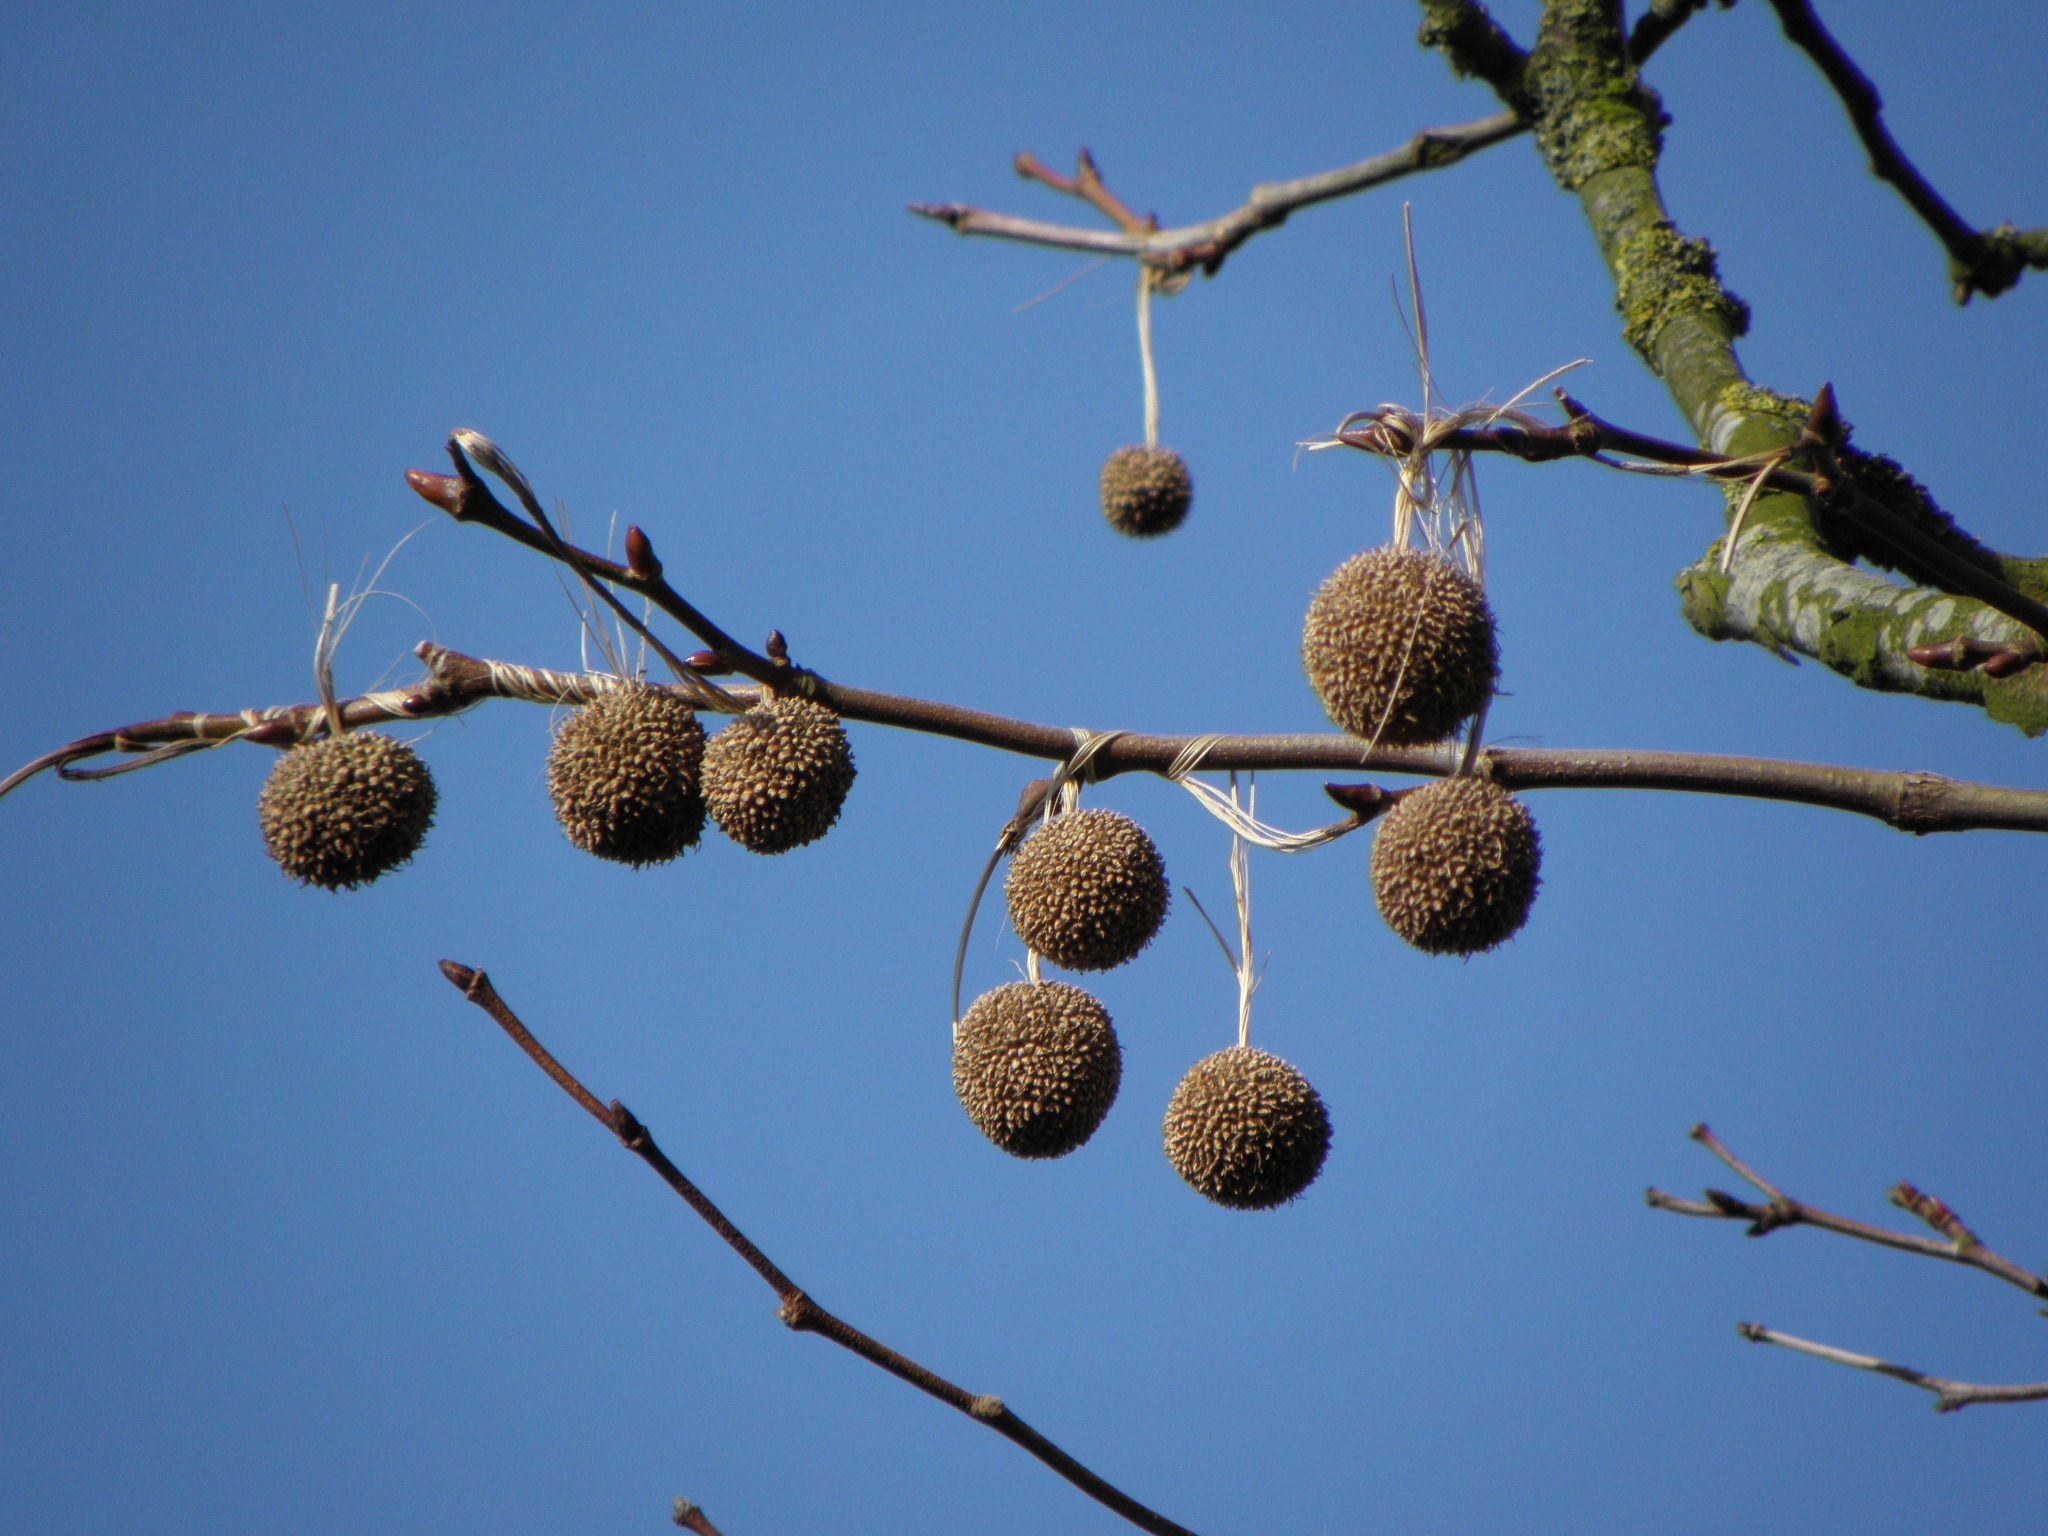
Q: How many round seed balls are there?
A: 9